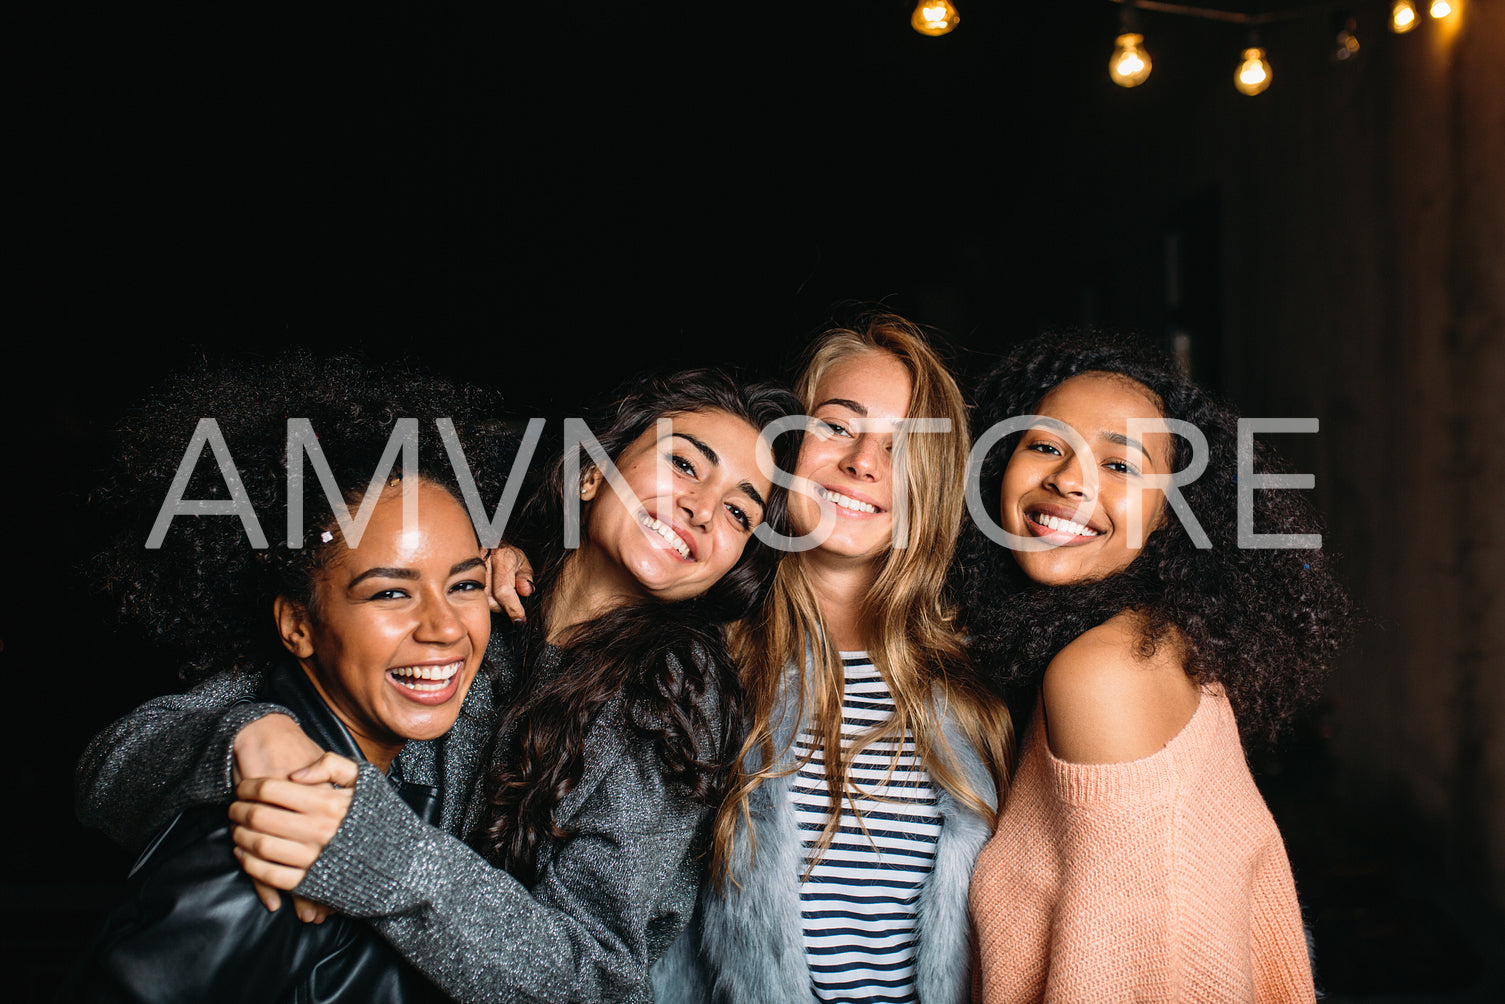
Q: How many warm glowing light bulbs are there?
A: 5